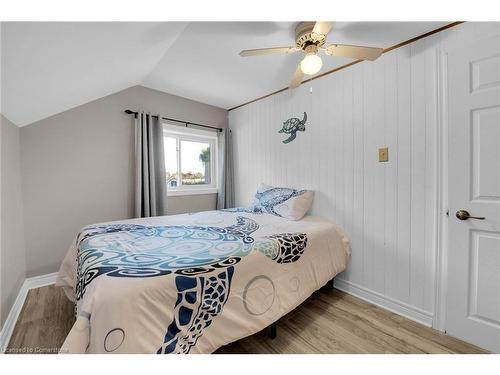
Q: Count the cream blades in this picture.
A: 4